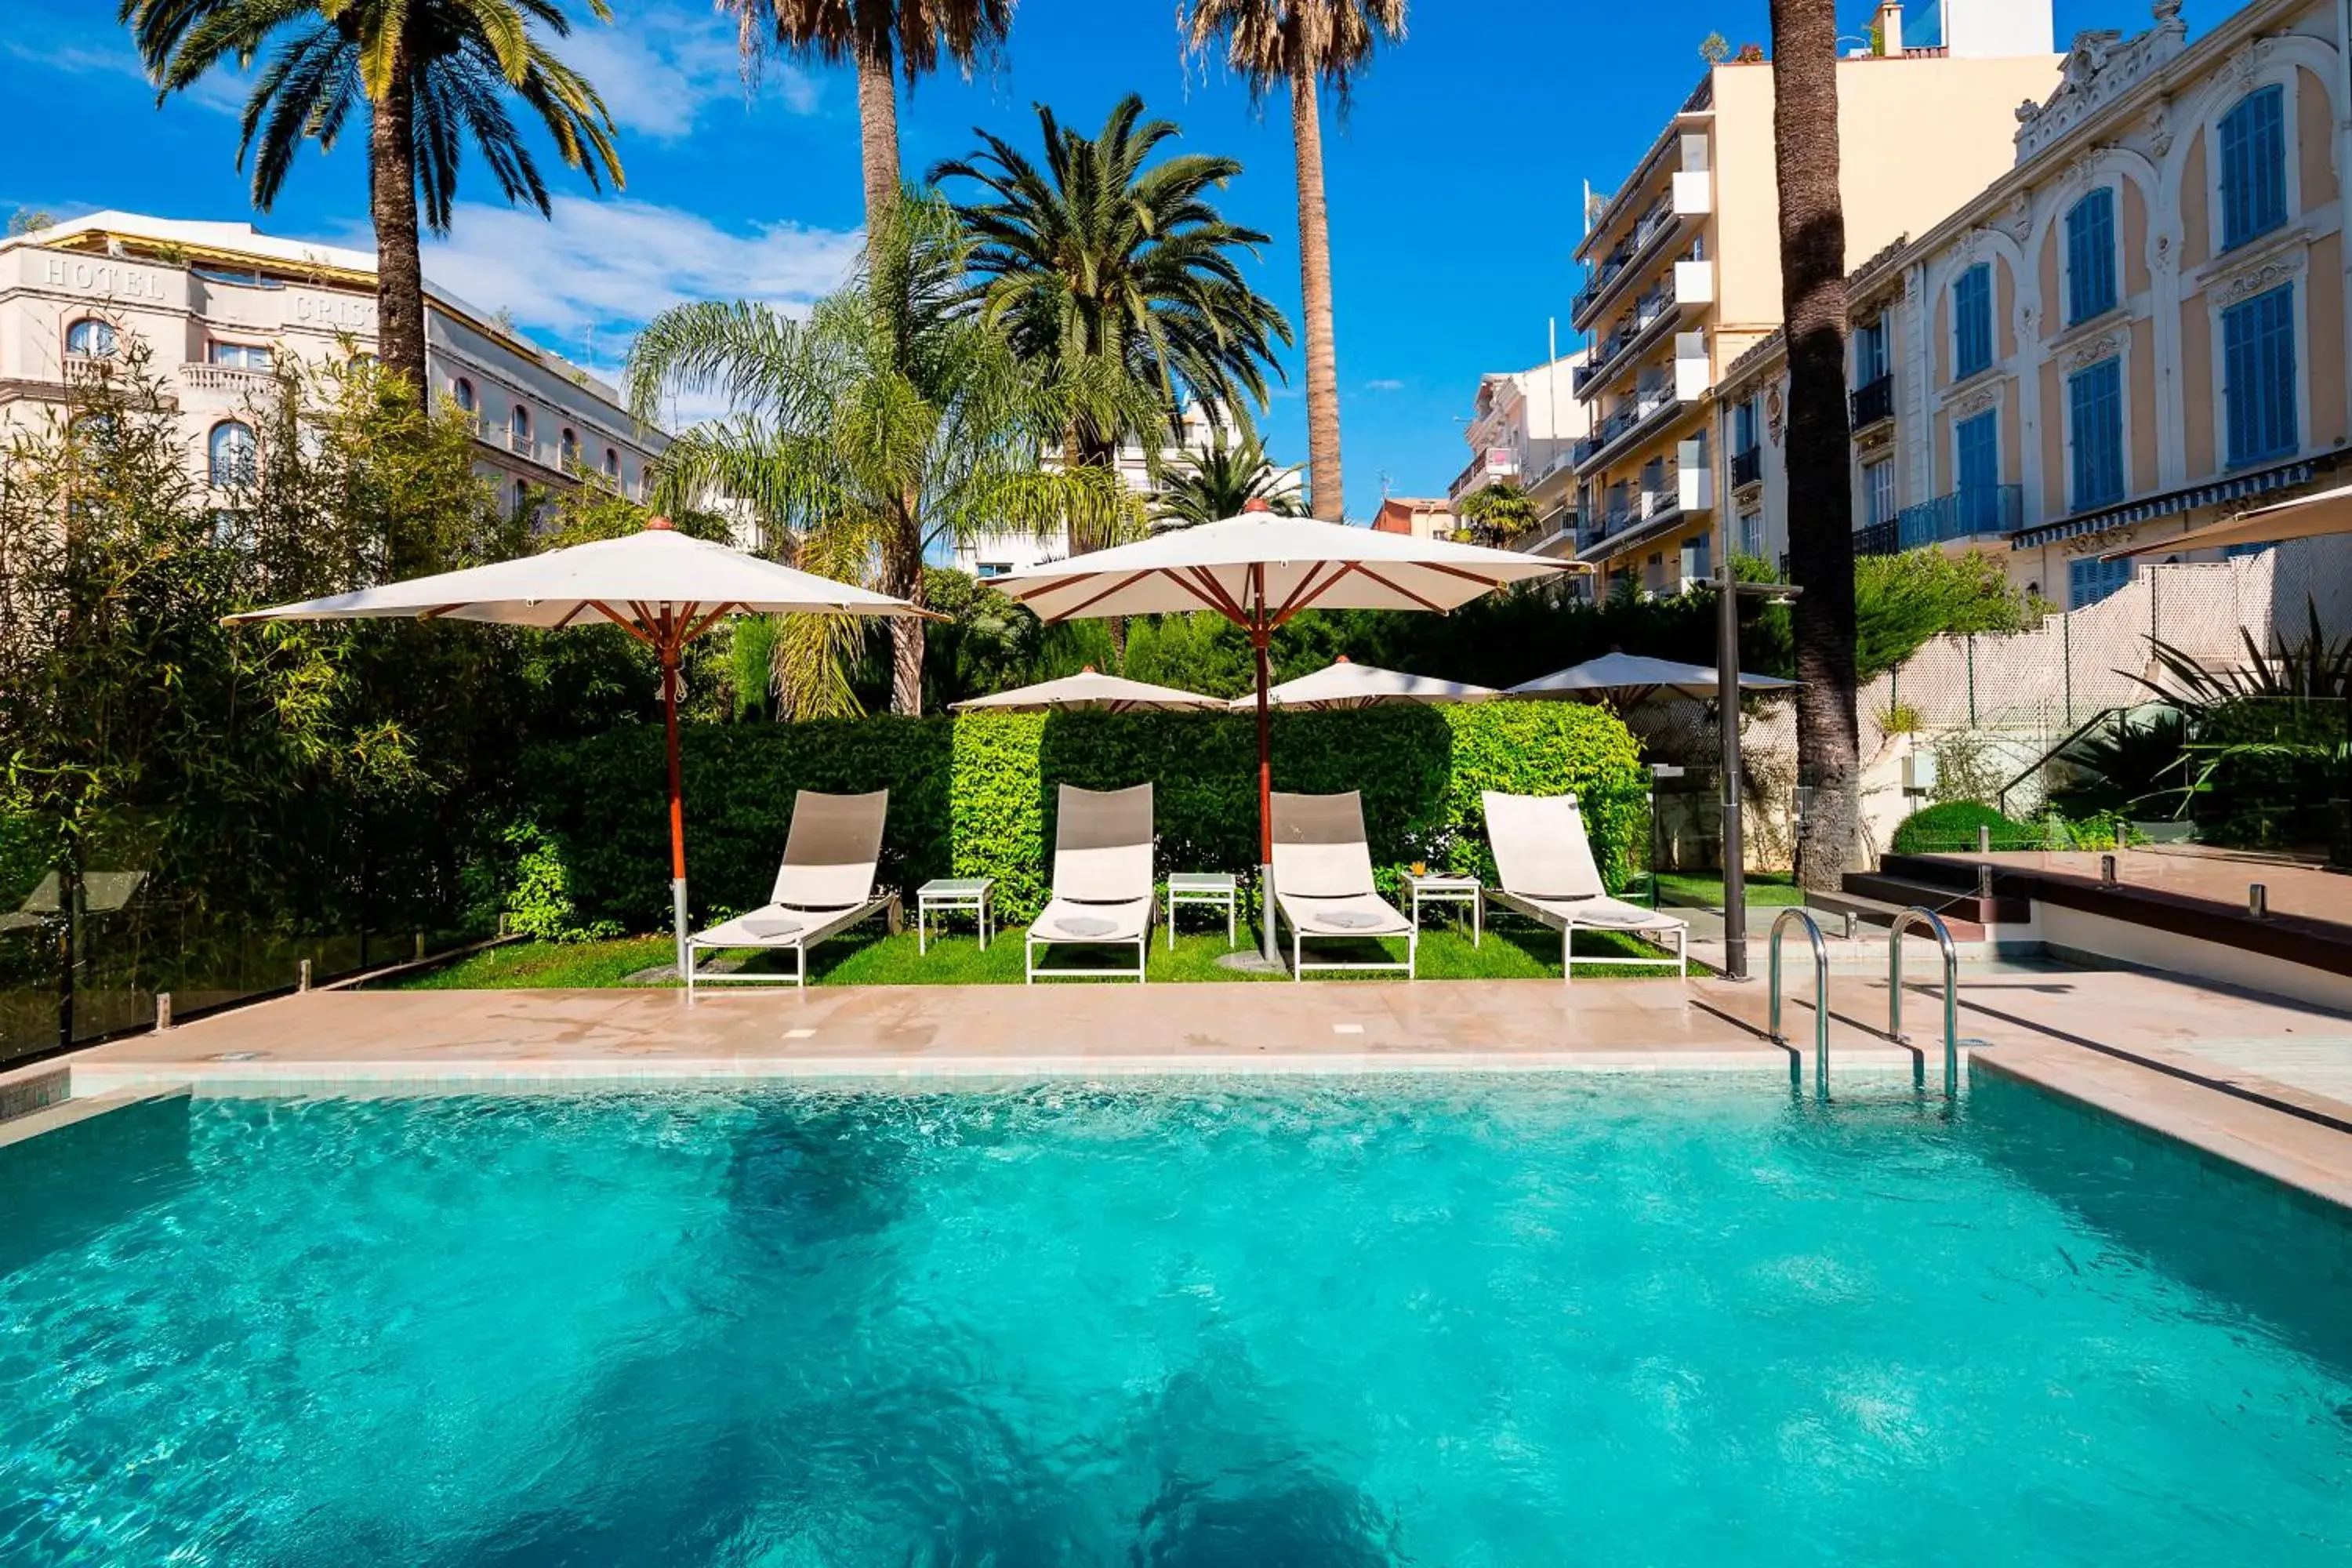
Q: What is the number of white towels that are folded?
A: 4